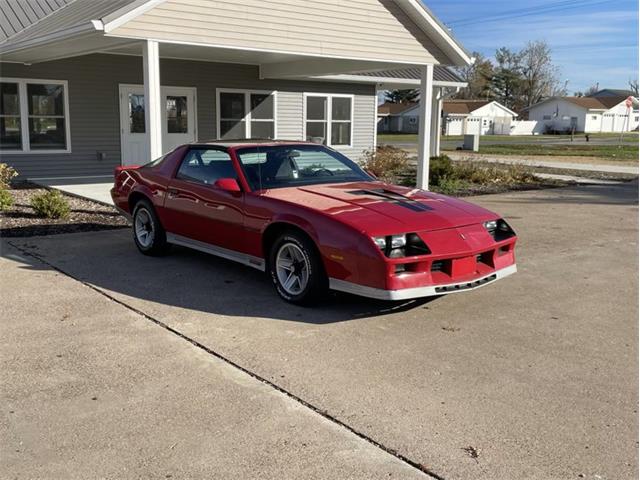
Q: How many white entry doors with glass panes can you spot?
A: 2